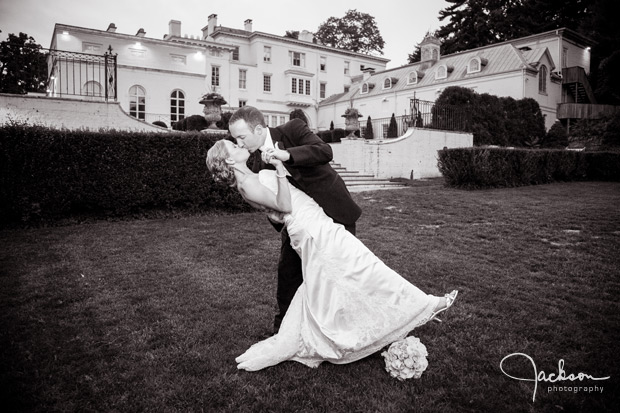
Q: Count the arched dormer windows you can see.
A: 5